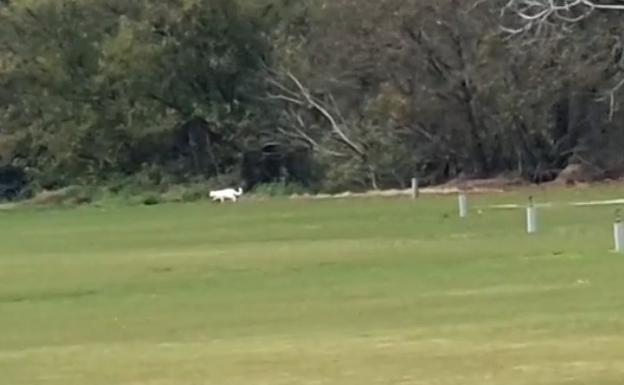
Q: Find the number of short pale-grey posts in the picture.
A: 4